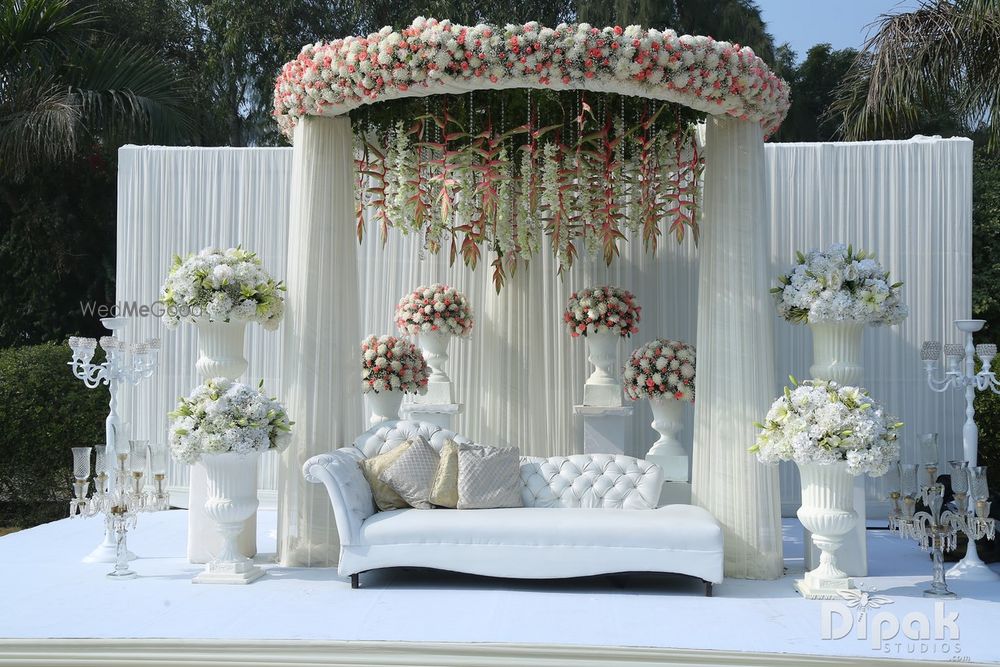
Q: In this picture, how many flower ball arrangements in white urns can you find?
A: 8